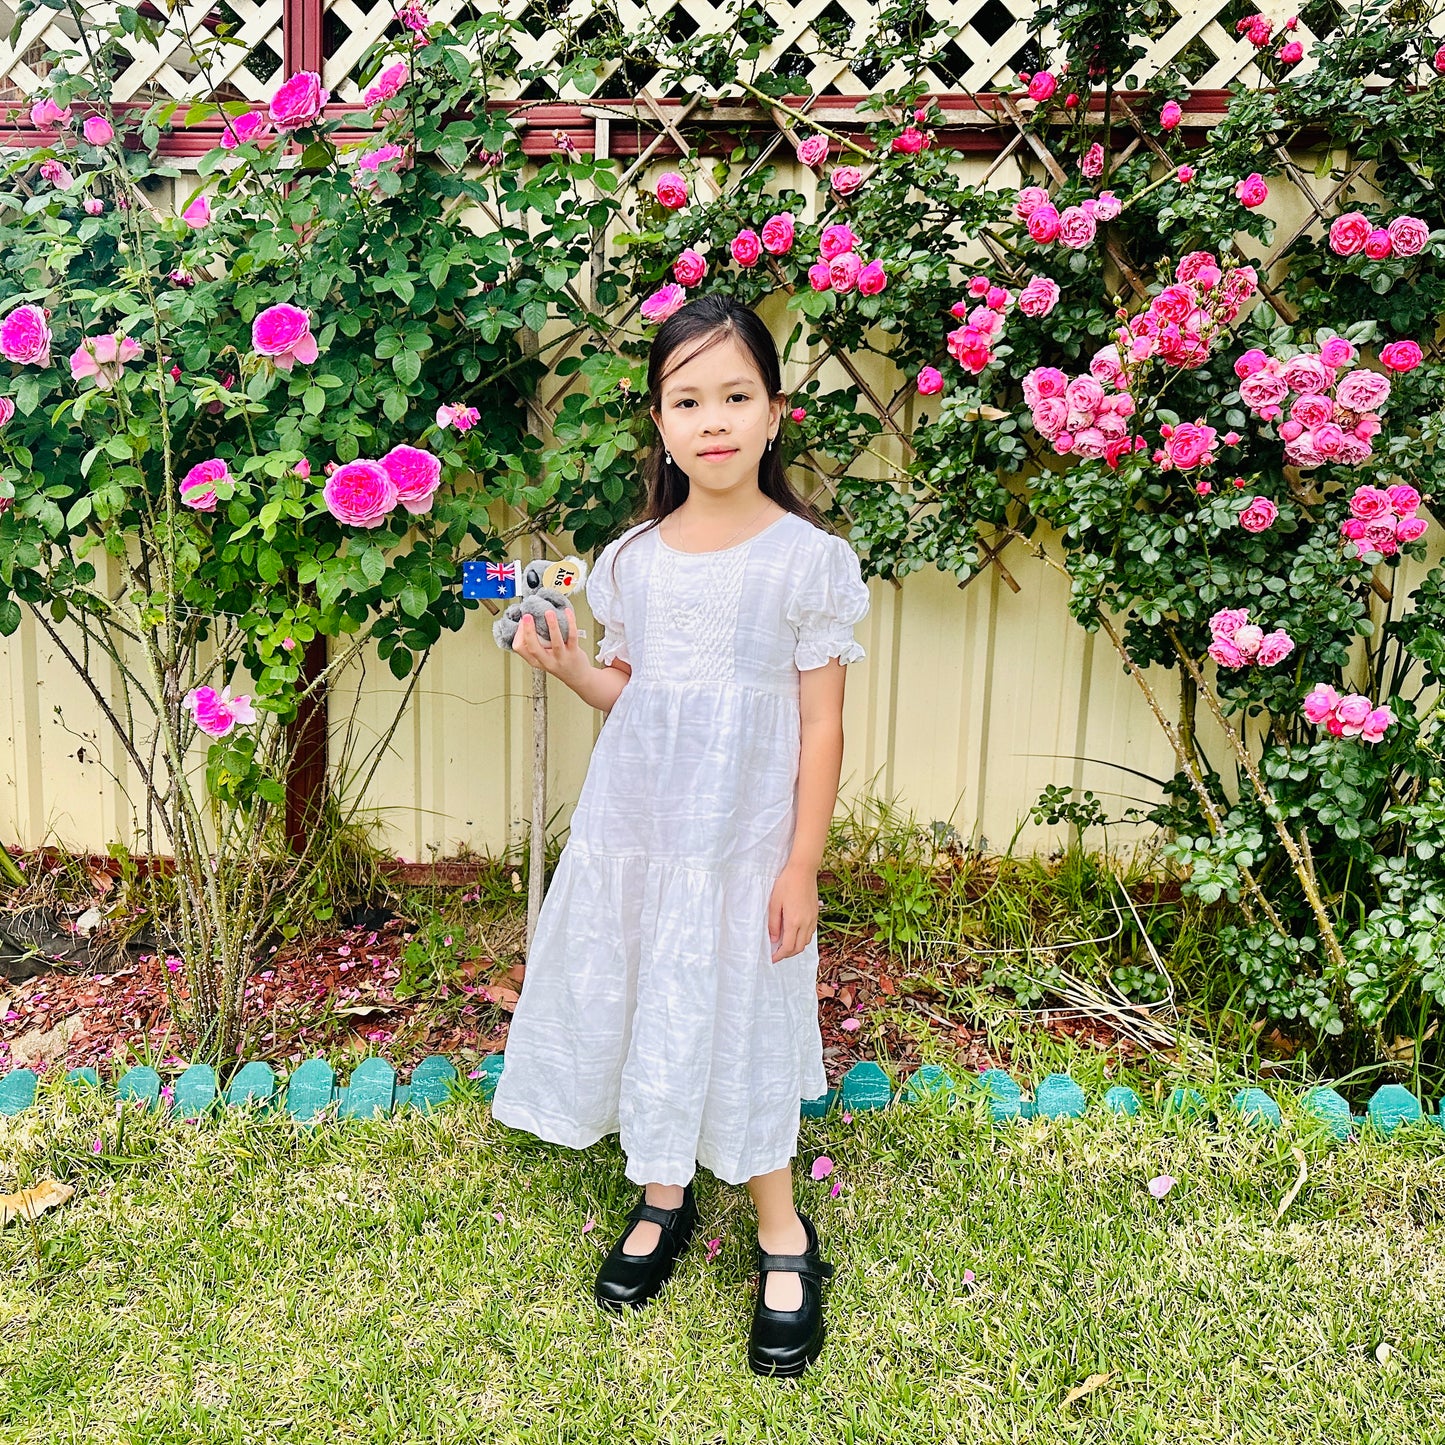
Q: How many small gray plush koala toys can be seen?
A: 1